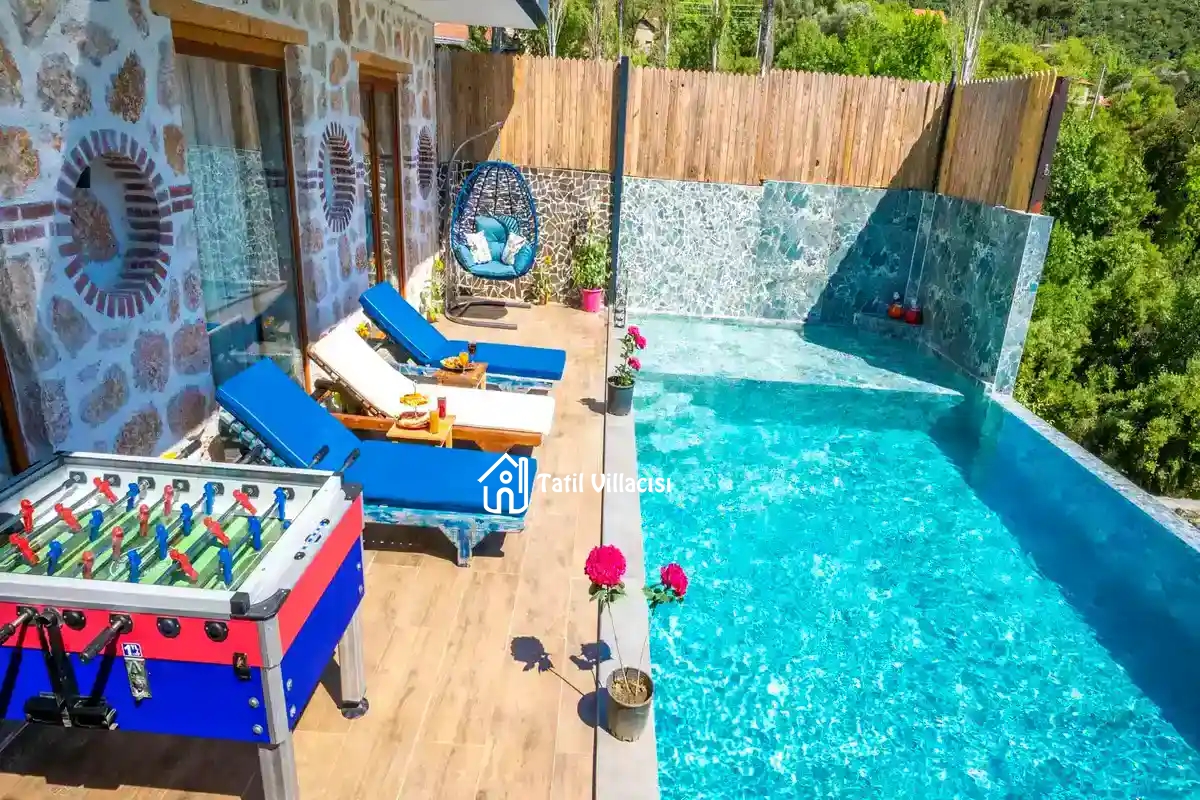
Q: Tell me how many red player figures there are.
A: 11